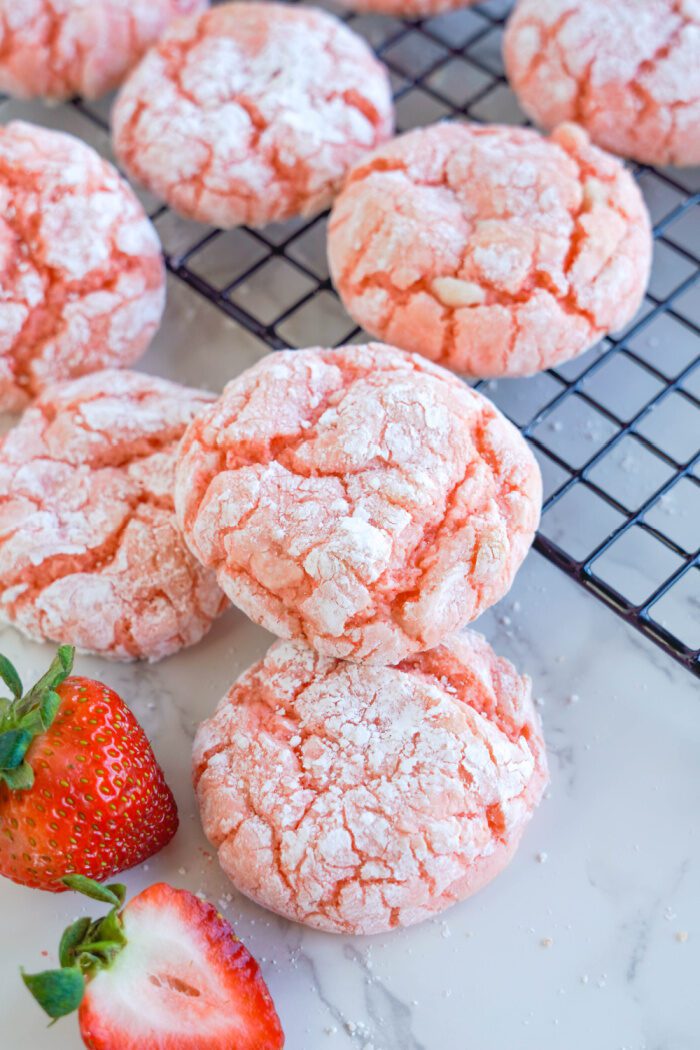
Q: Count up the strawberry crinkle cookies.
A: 9